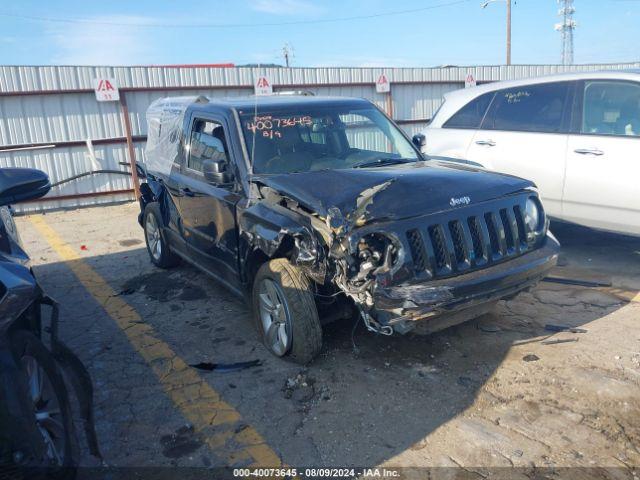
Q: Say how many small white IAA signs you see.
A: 4